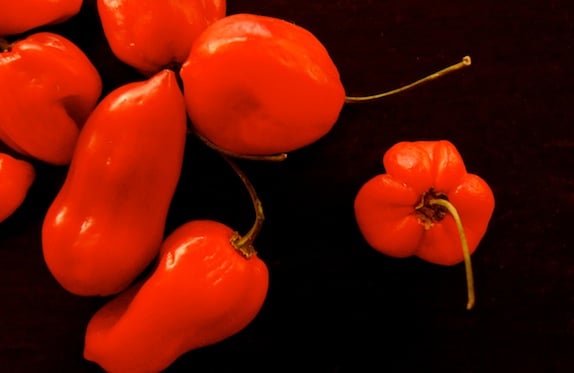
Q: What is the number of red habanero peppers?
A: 8